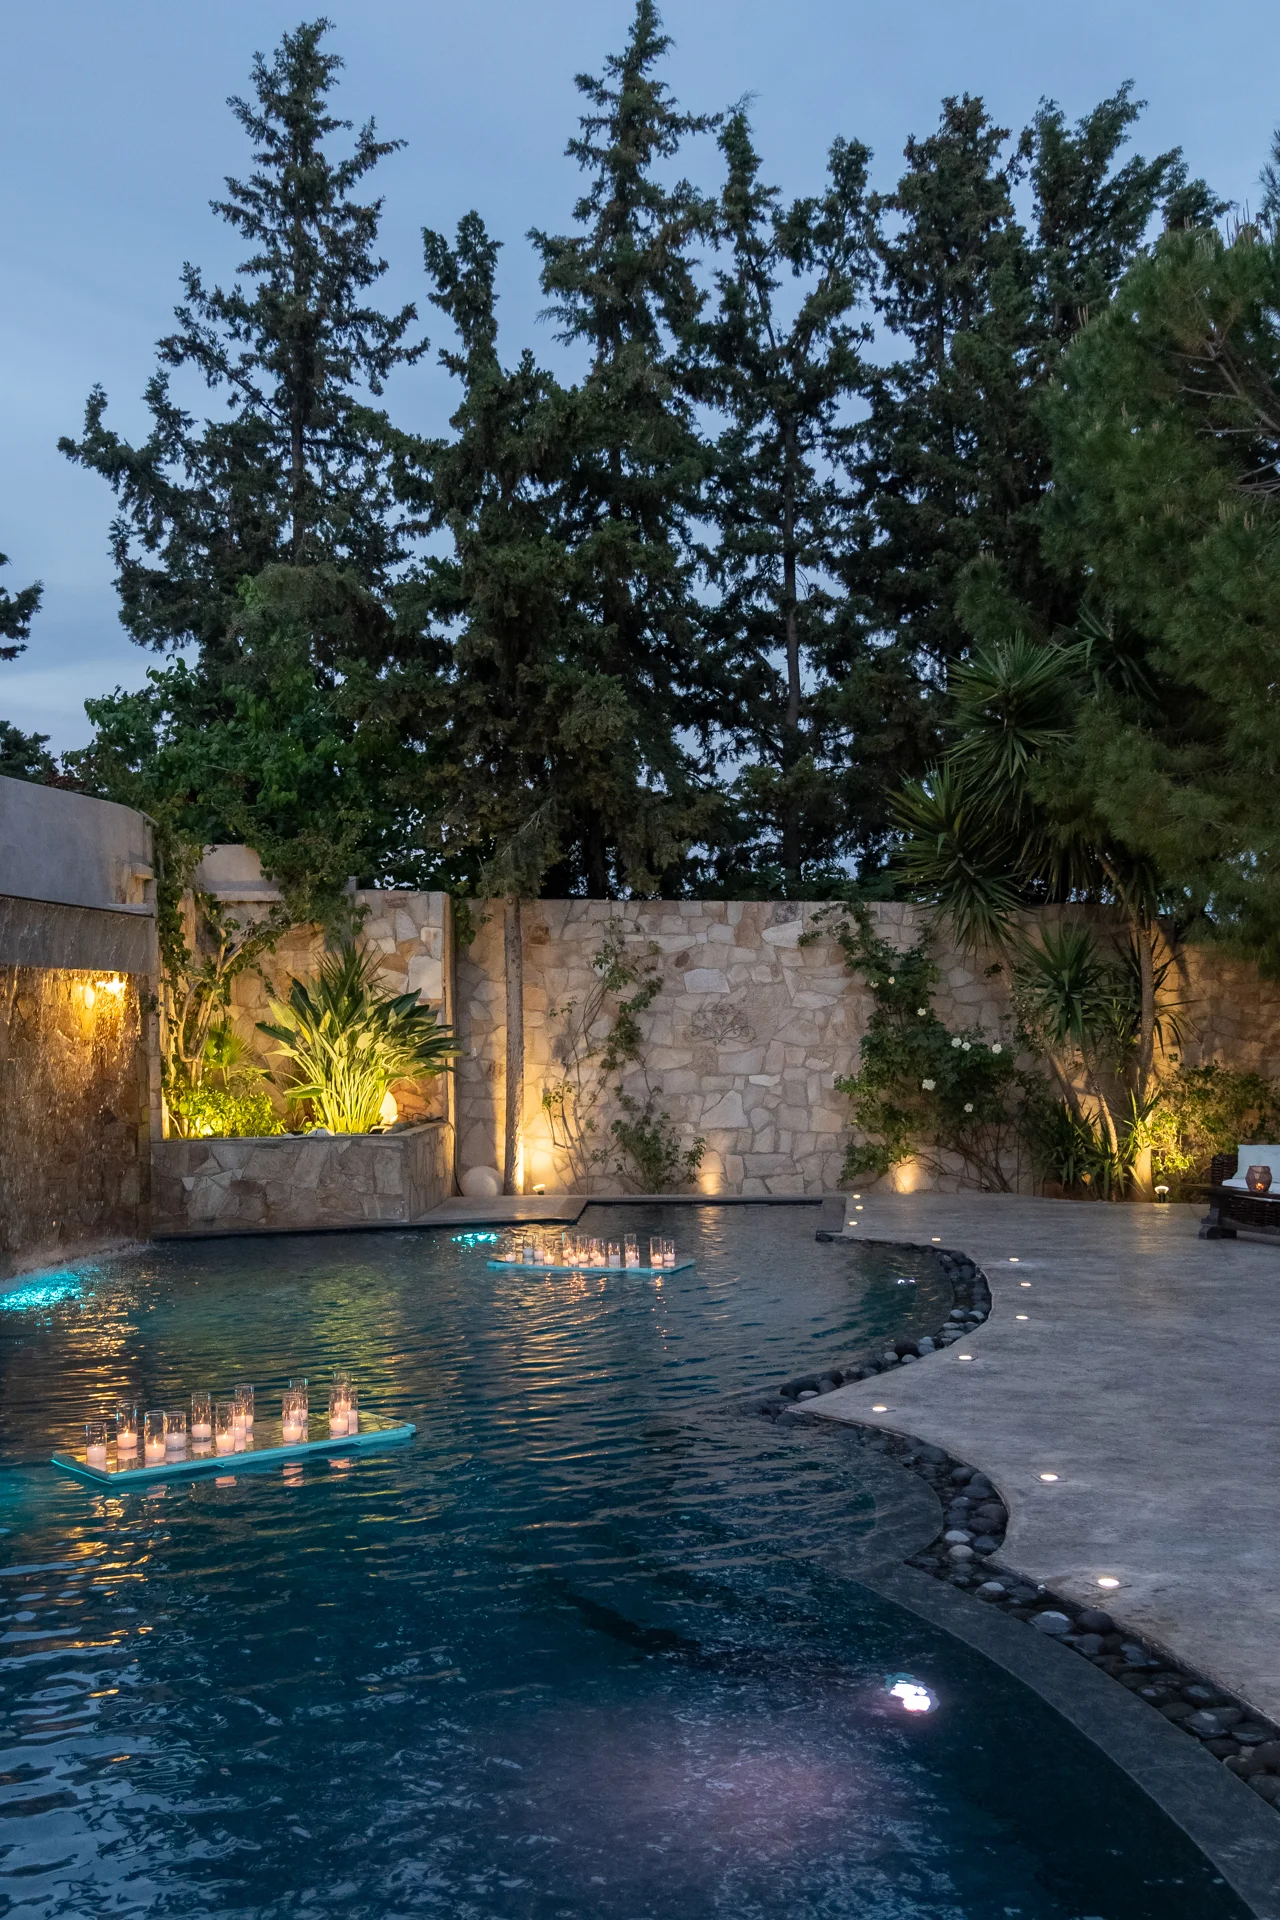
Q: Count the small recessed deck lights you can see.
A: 11